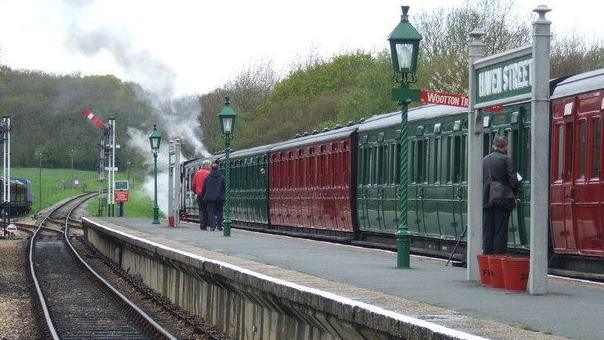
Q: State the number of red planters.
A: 3